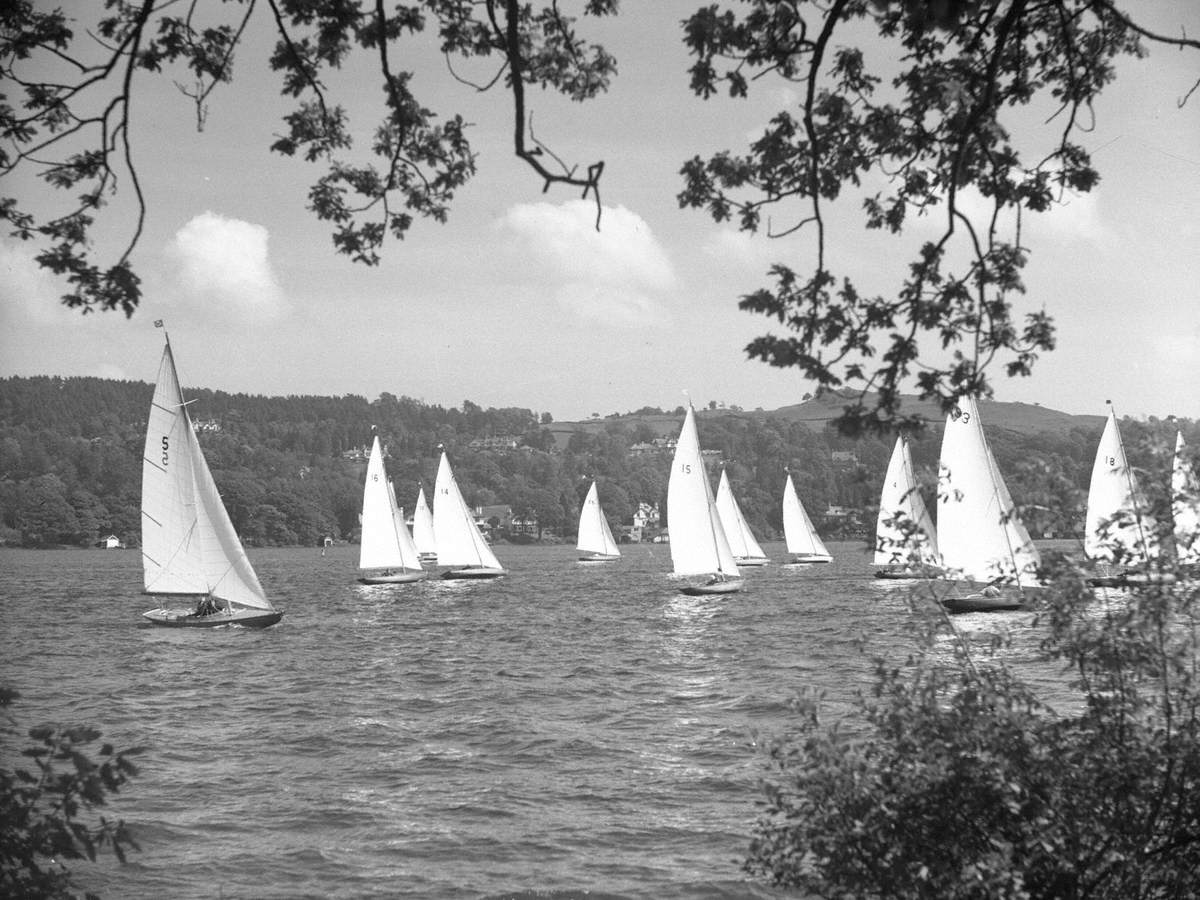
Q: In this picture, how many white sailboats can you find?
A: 12